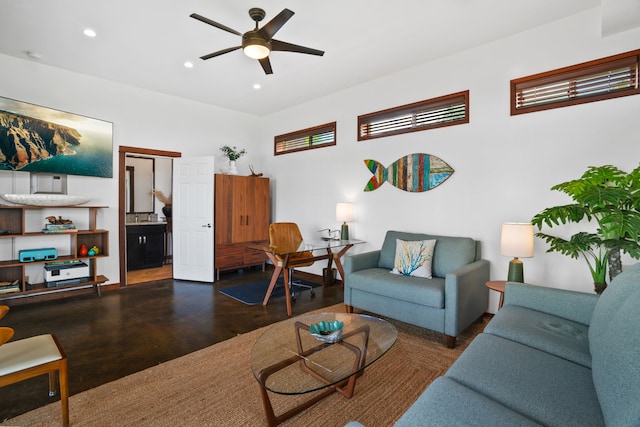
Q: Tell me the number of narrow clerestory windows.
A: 3